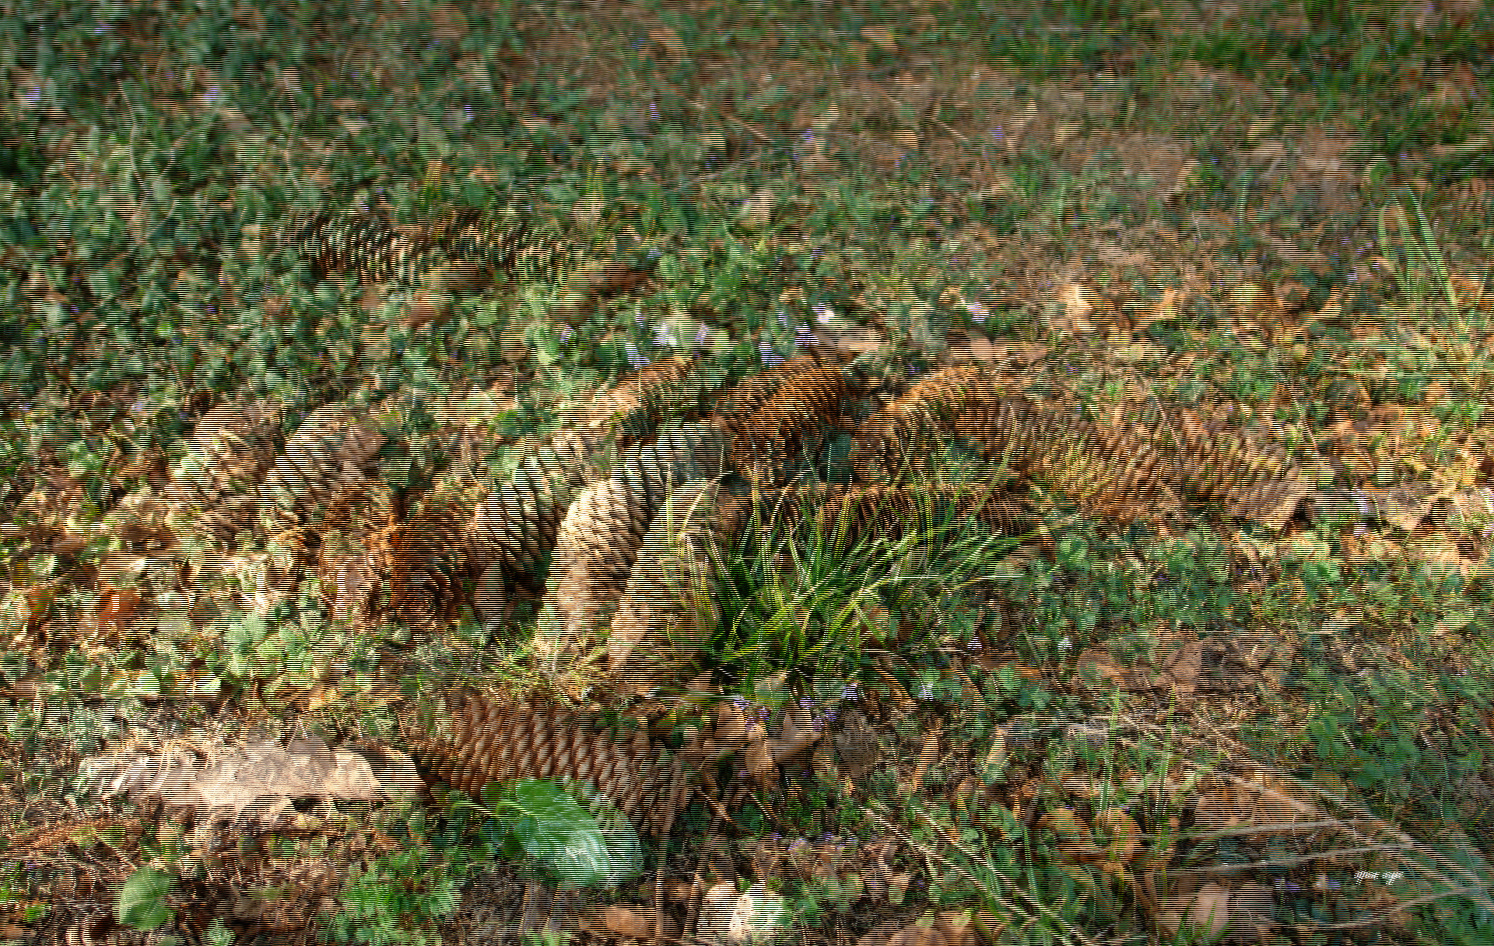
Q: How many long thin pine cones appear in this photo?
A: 10